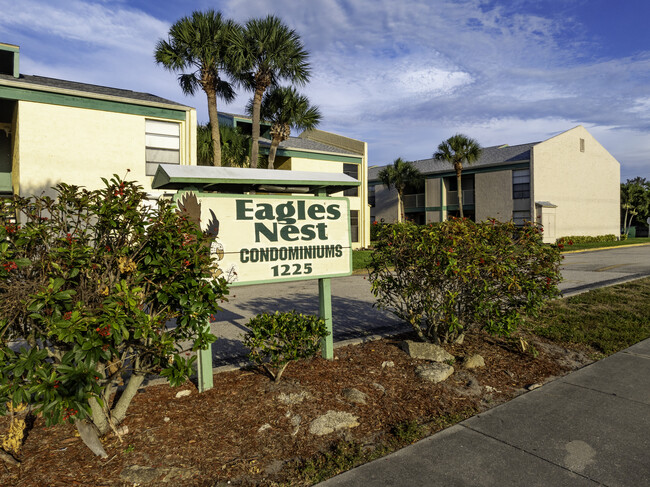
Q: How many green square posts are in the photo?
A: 2